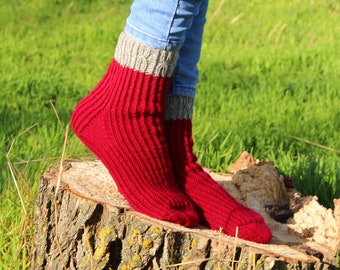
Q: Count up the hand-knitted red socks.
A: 2